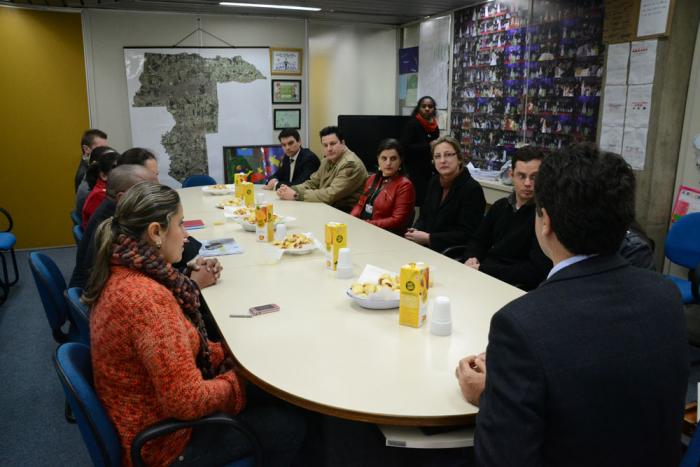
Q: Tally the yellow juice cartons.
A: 5